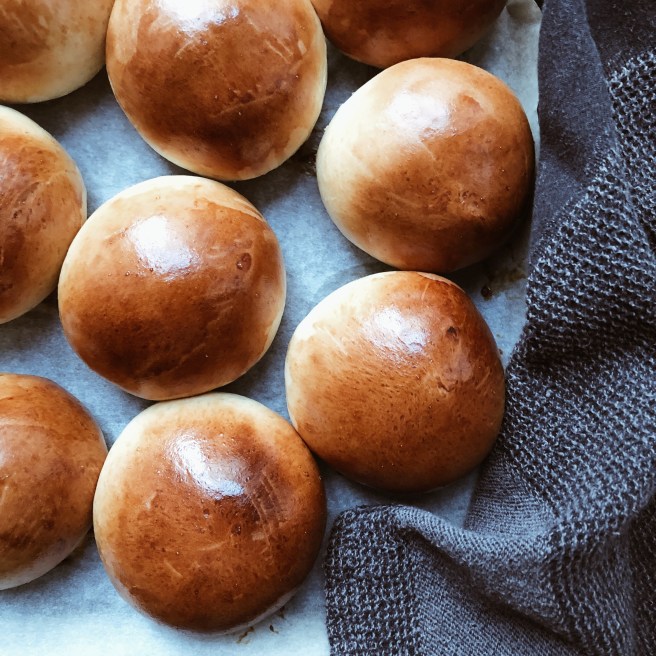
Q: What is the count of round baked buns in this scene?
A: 9